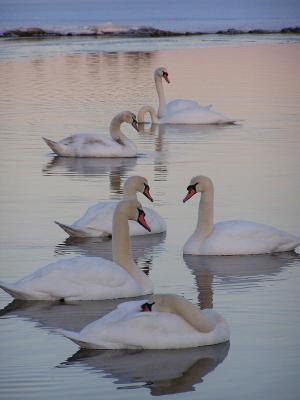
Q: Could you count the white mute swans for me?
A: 7